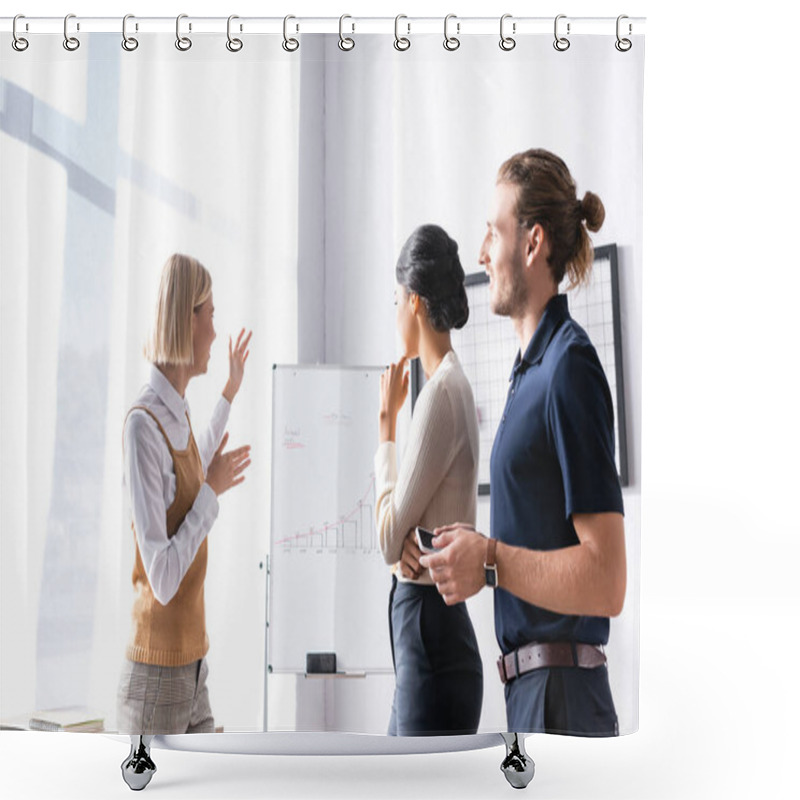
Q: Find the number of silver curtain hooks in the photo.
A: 12